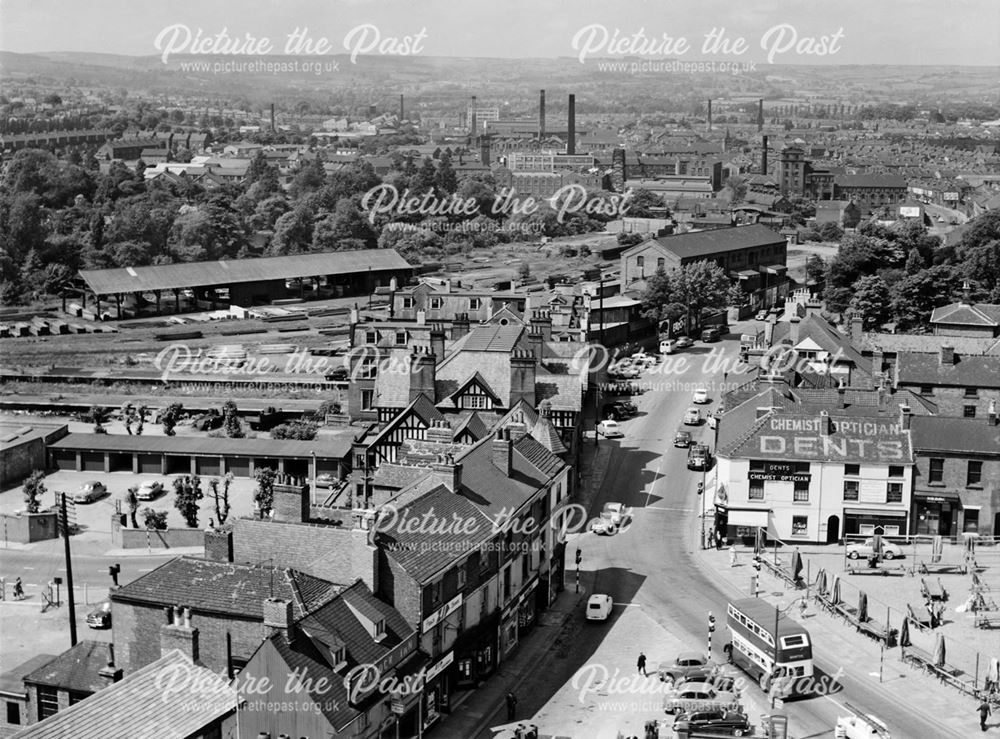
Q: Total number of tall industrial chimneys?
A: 8